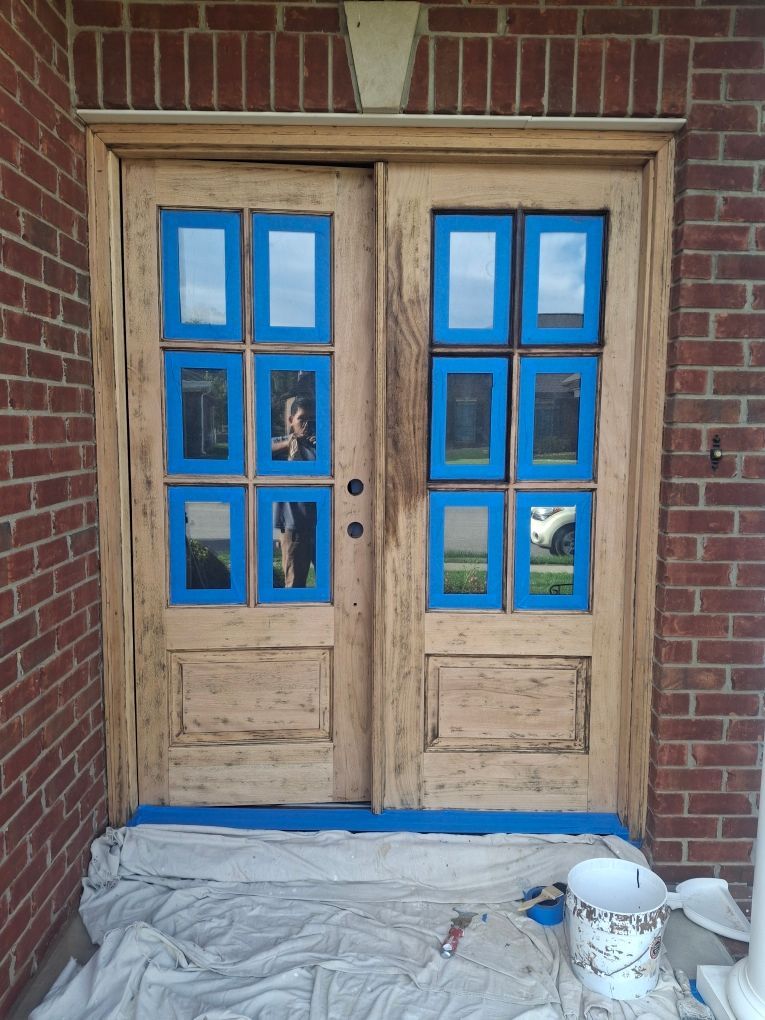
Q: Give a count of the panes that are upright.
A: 12